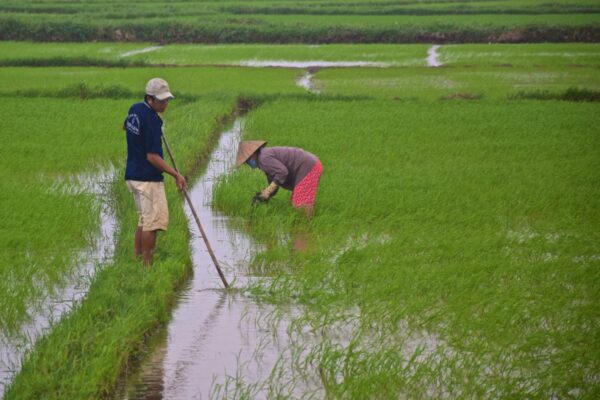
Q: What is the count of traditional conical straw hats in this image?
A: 1